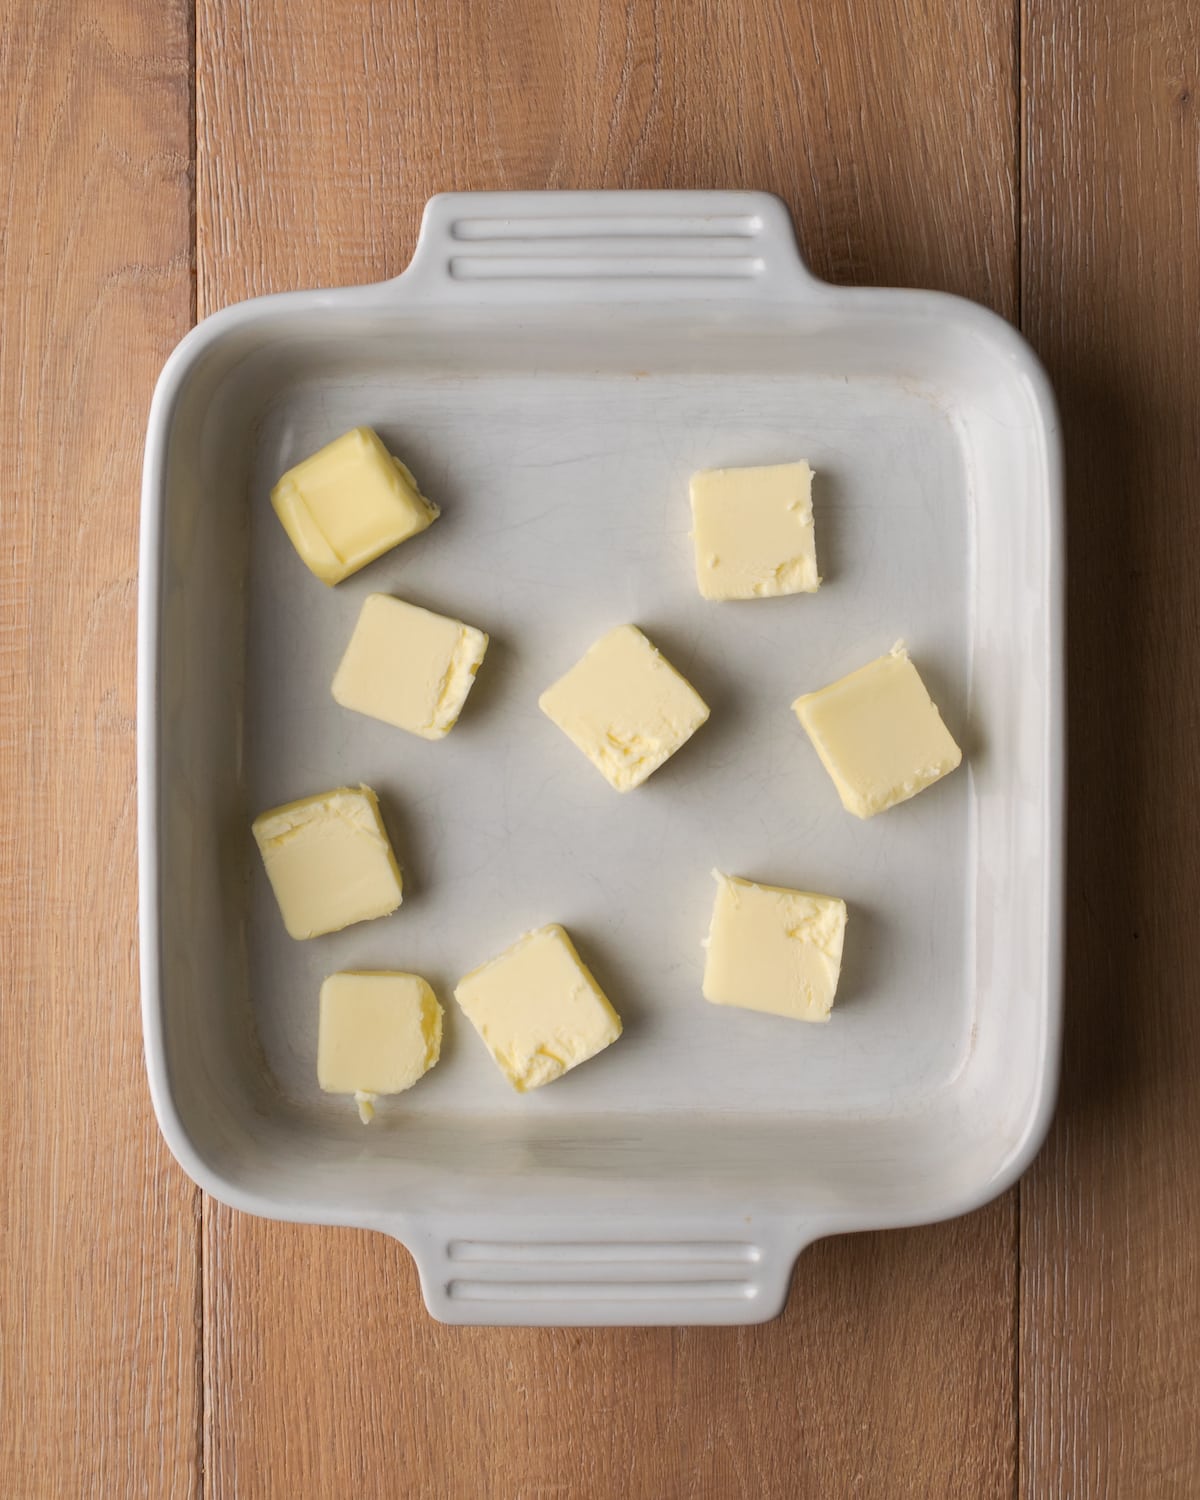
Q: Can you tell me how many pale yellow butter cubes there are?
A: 9